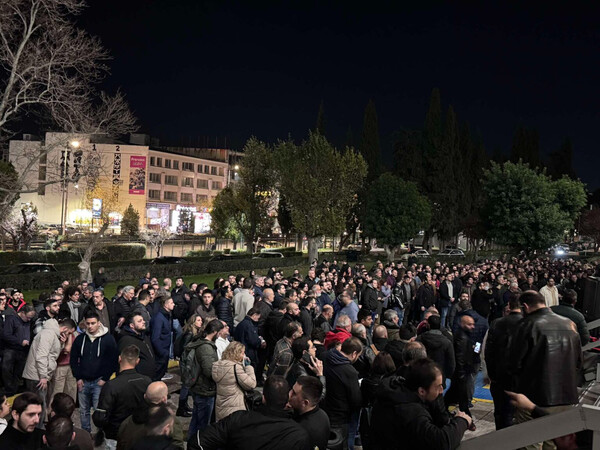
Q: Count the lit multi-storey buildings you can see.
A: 1